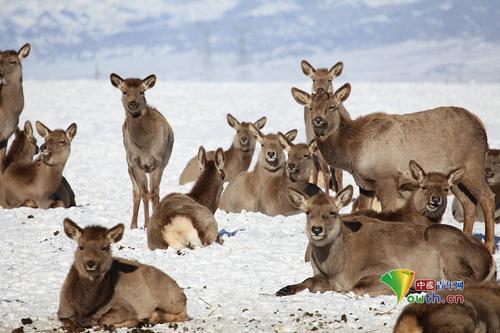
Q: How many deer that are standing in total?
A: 4